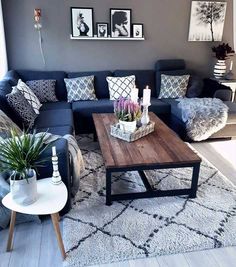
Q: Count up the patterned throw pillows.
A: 6